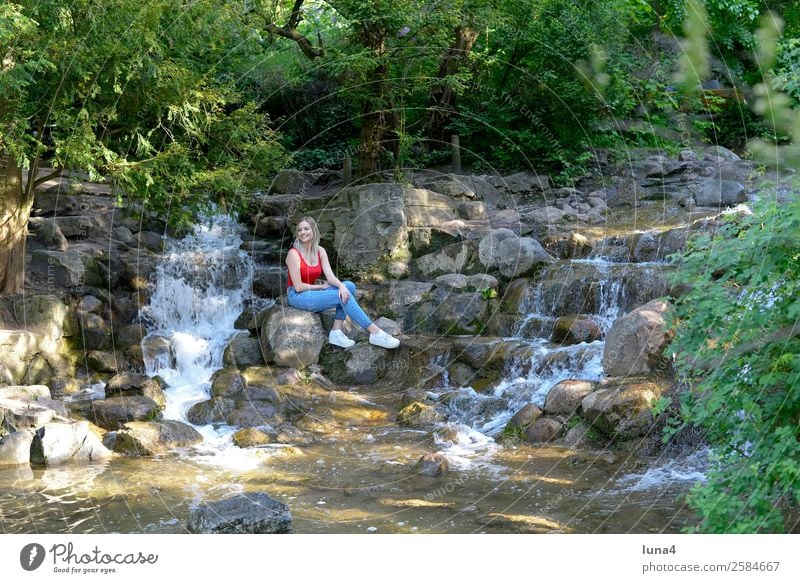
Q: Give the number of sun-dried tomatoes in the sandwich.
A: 0